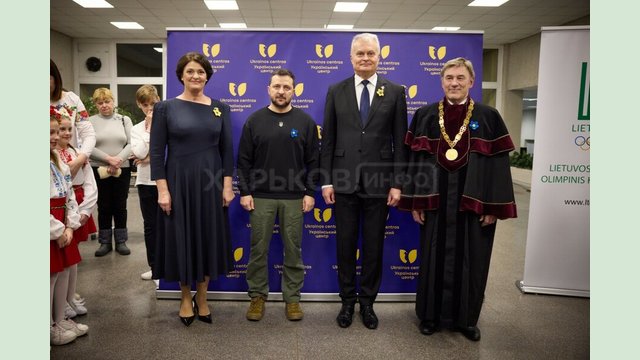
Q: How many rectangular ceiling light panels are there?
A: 8